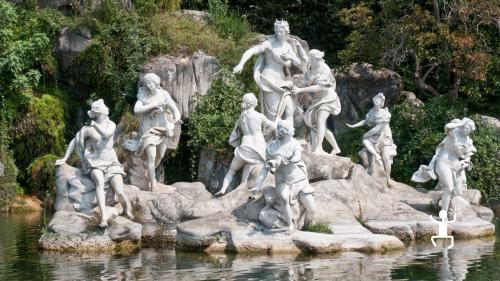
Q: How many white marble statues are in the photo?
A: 8